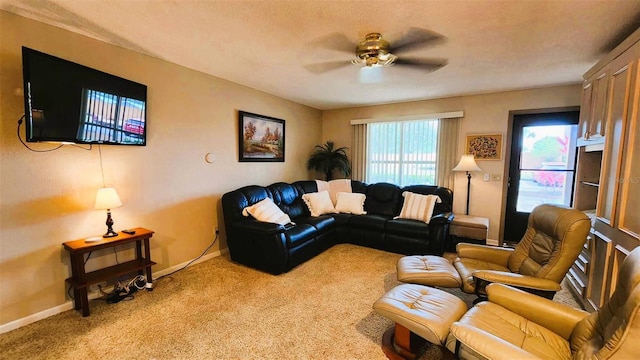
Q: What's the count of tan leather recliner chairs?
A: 2